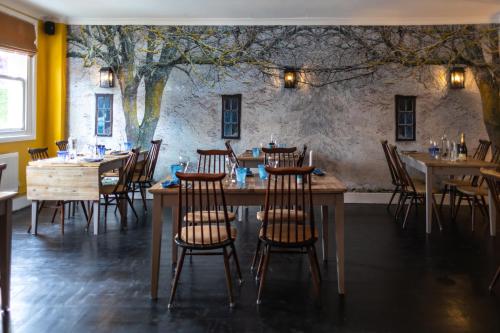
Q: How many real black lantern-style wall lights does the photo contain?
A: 3